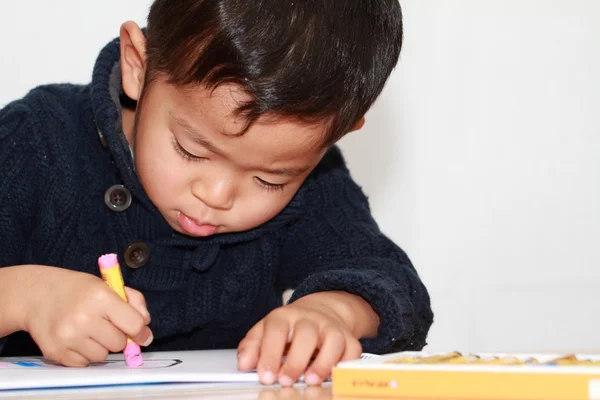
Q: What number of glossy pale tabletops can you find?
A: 1